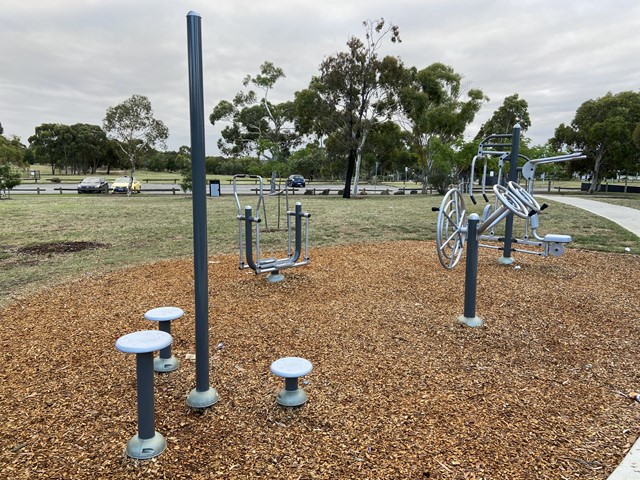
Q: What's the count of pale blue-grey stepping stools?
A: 3